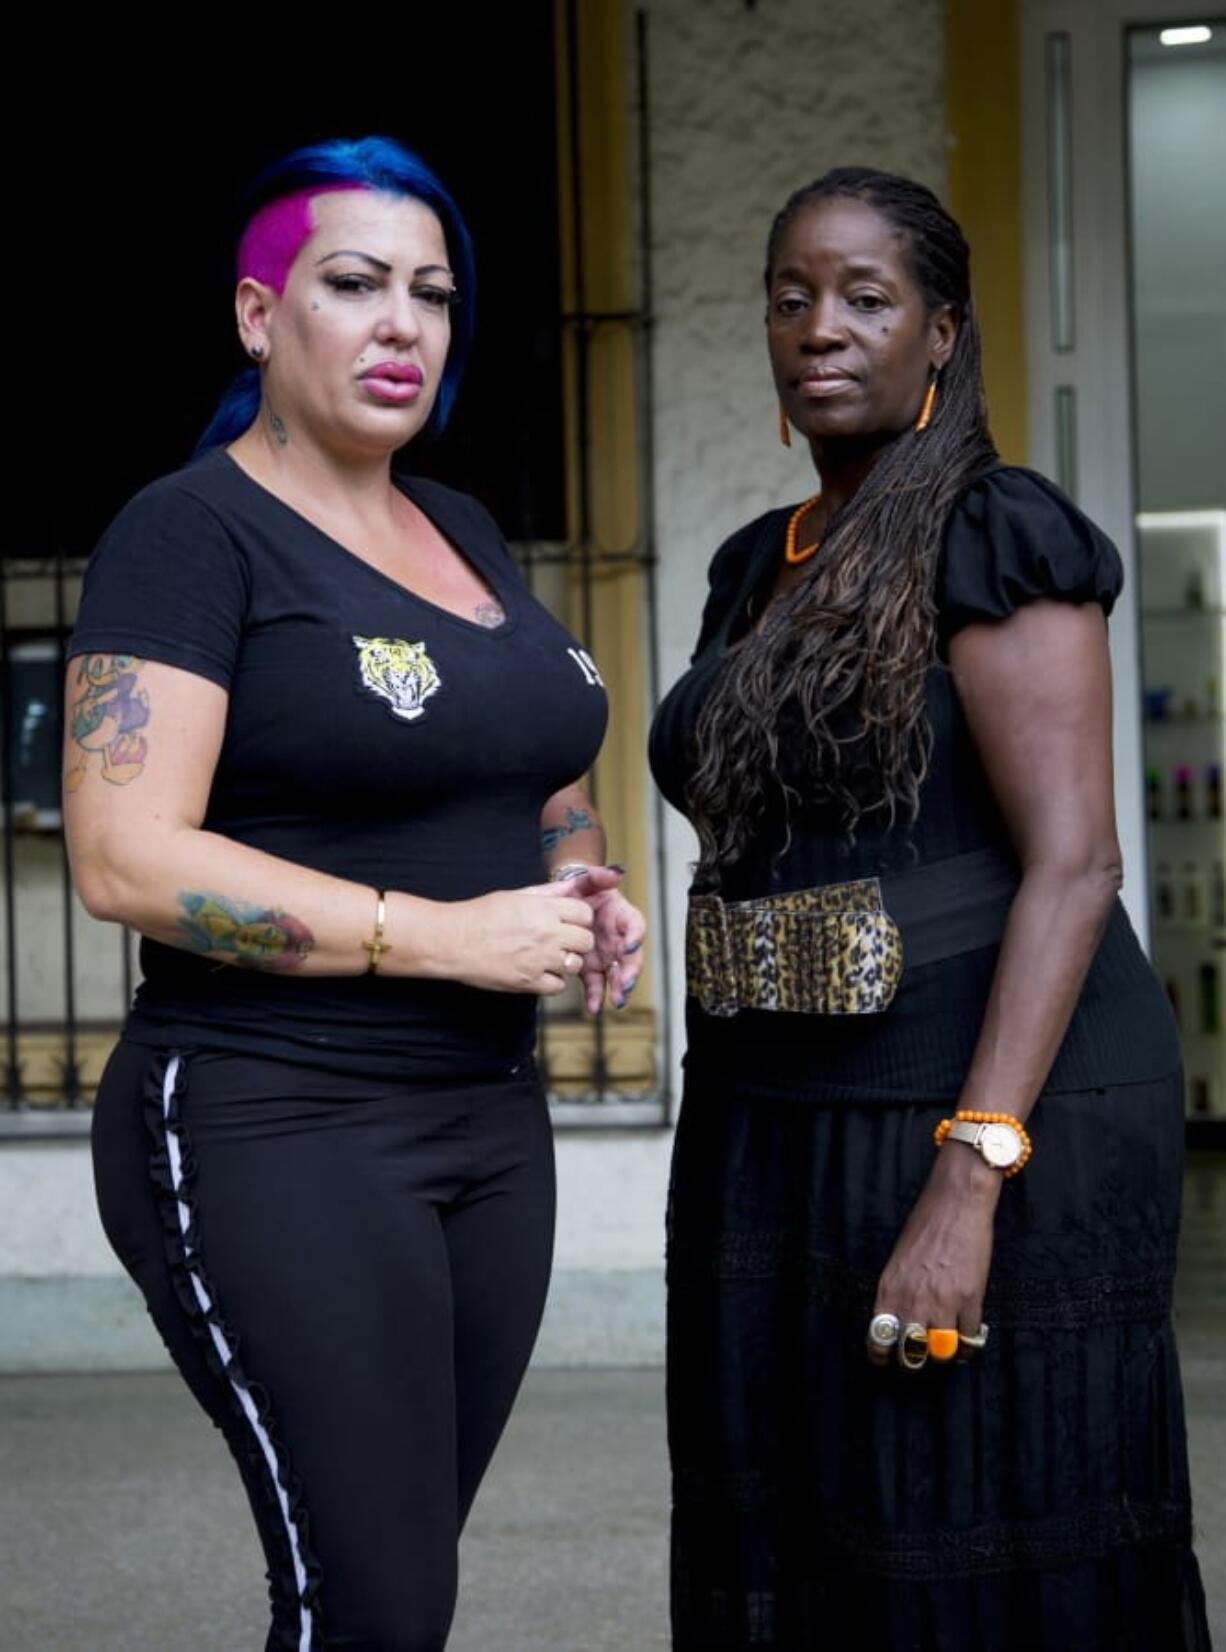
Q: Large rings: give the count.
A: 4